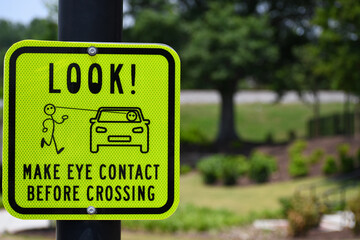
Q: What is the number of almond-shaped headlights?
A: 2